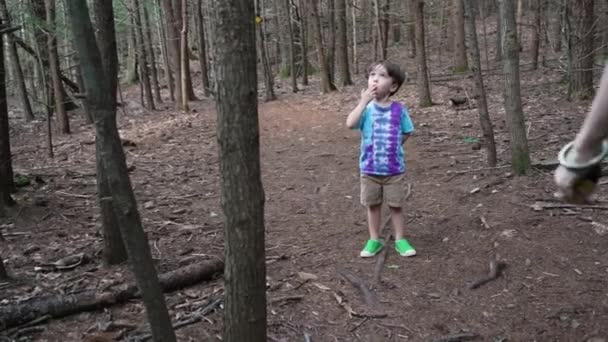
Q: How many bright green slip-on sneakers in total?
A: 2